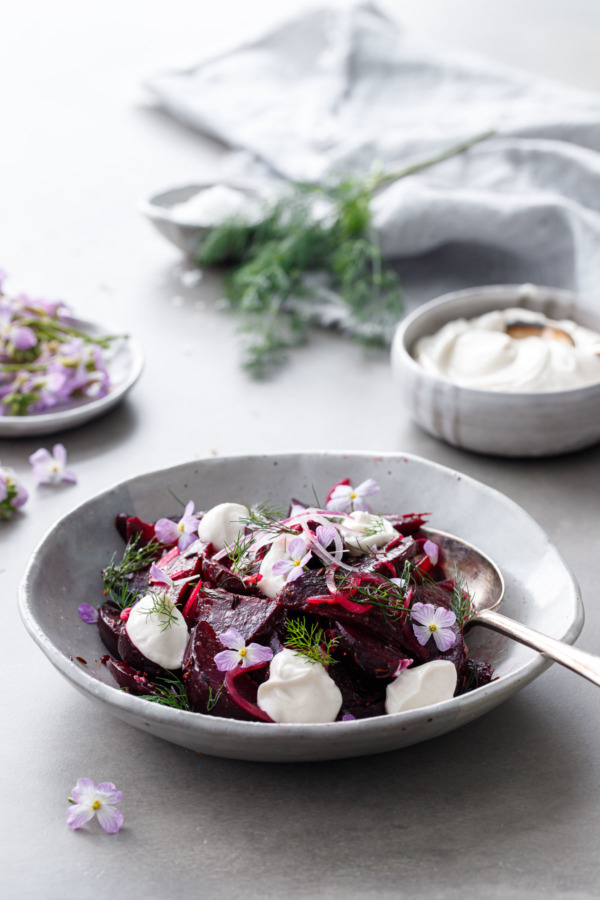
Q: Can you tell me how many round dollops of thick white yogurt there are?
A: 6